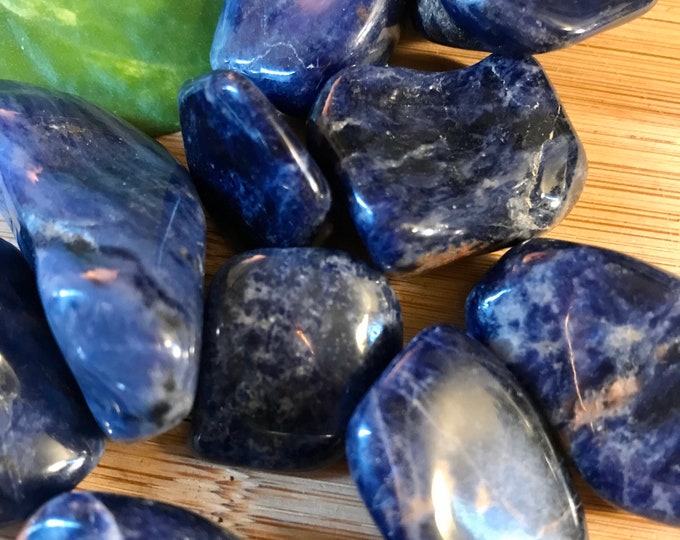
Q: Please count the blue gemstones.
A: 10